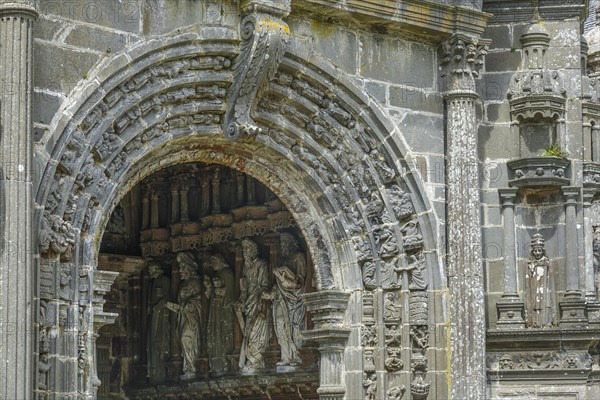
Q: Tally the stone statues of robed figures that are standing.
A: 6